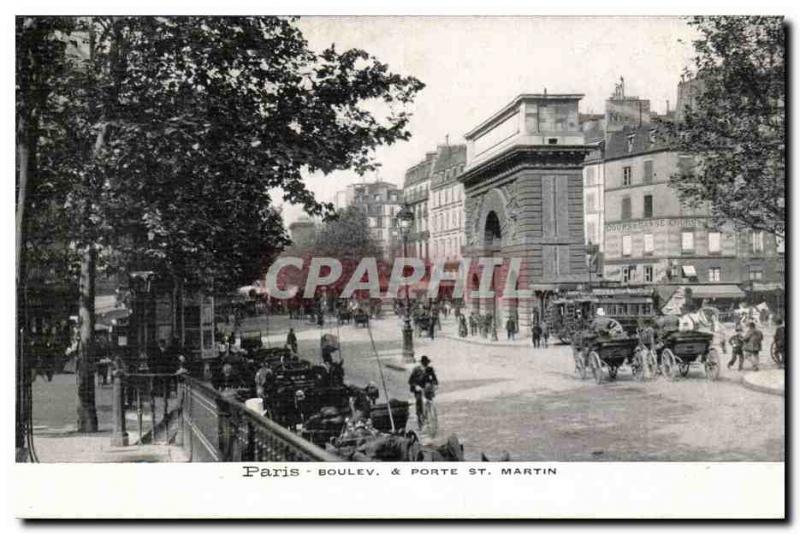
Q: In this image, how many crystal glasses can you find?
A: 0